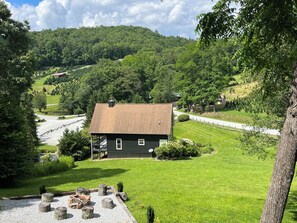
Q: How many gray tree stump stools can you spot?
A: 7